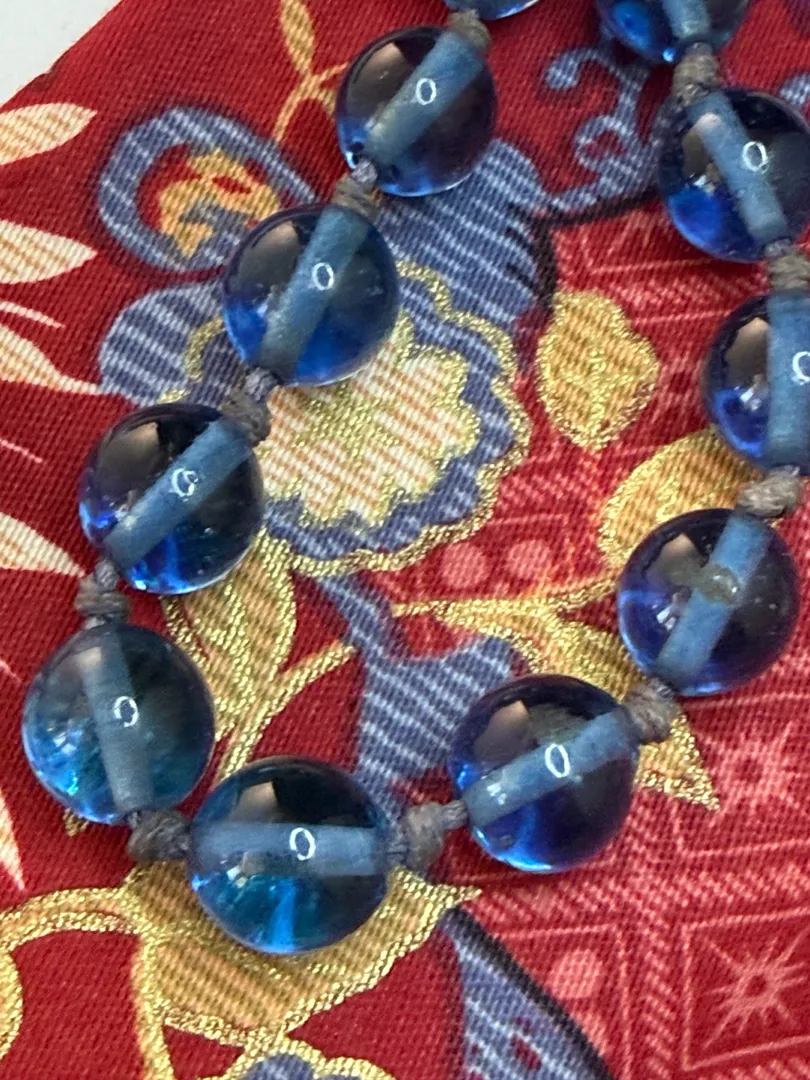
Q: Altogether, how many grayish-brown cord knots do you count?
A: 10